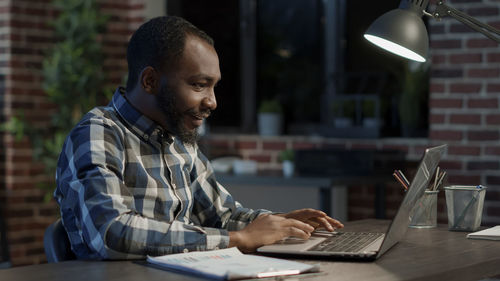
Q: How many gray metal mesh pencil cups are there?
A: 2